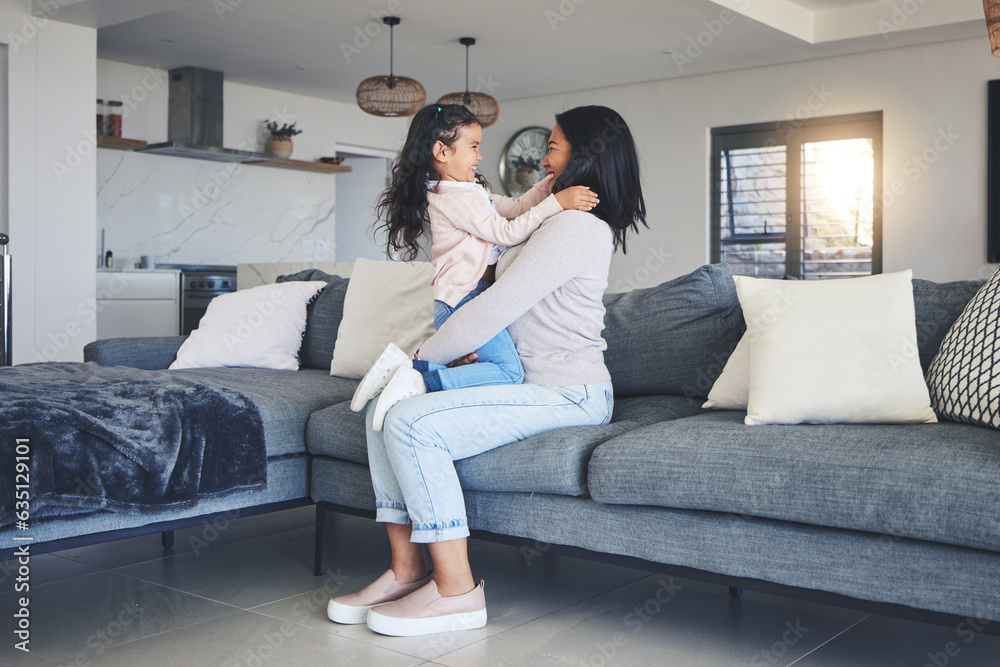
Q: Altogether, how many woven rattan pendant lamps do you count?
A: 2